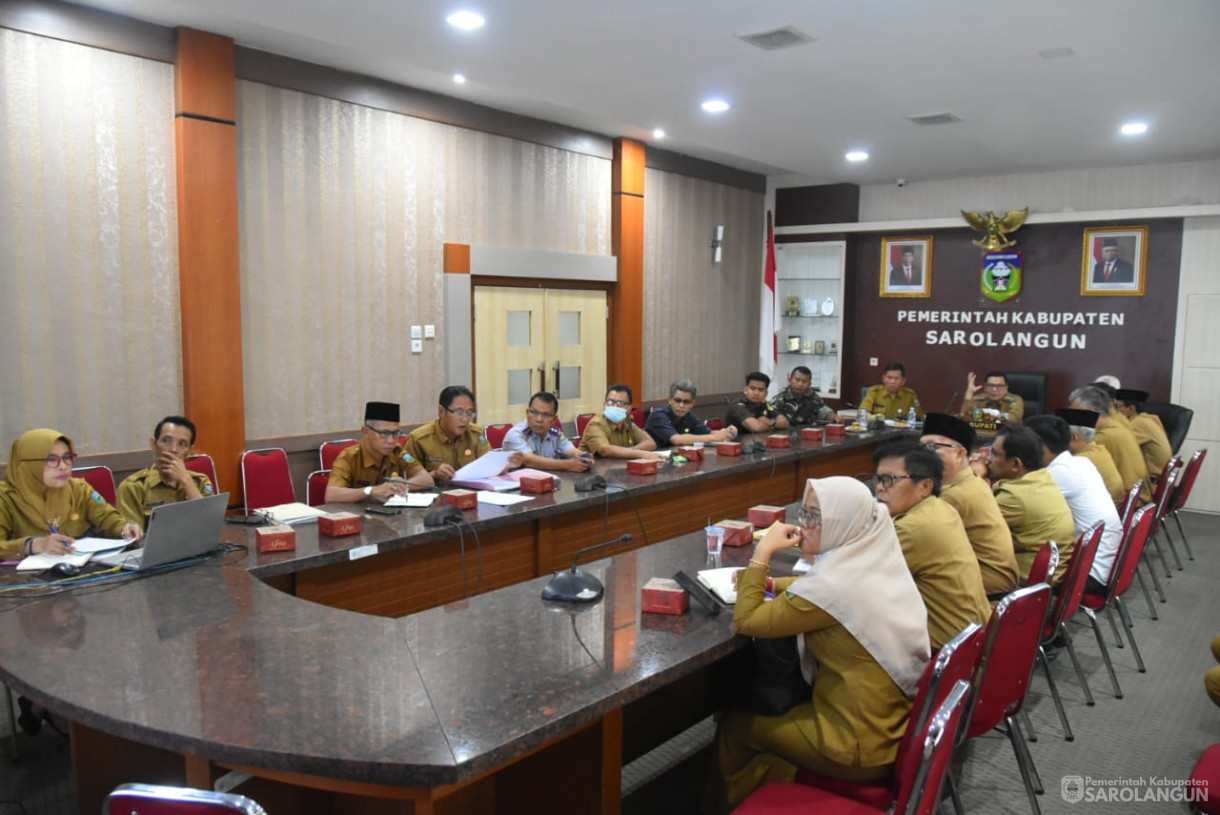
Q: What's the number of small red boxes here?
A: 13